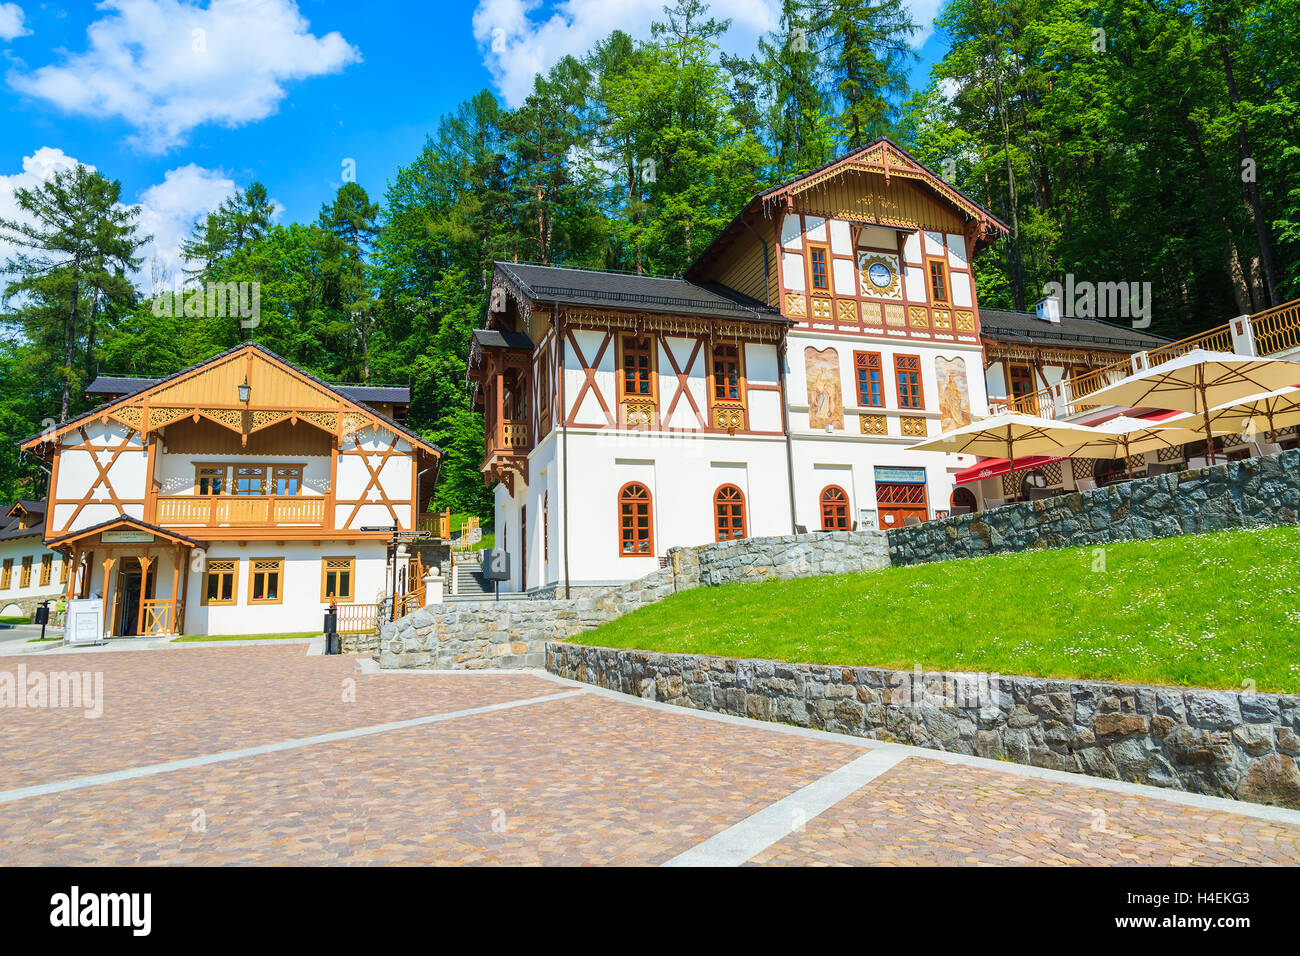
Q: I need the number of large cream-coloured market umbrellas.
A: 4